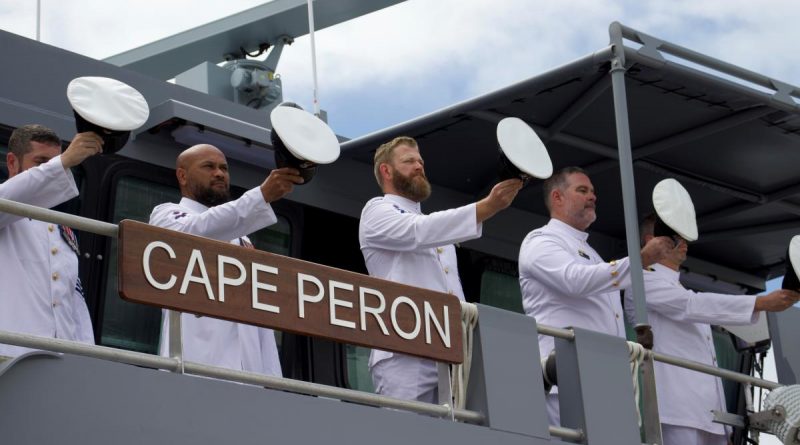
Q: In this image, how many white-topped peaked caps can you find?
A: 5